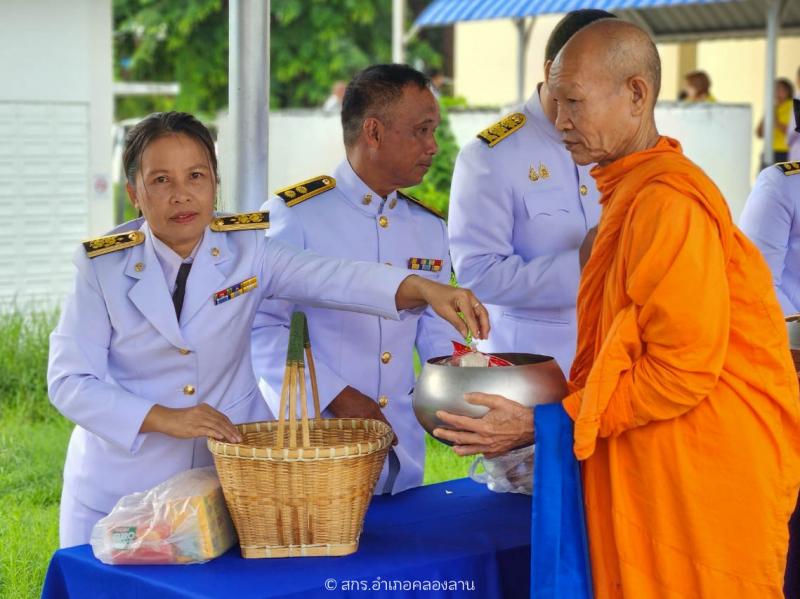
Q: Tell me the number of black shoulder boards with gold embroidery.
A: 6